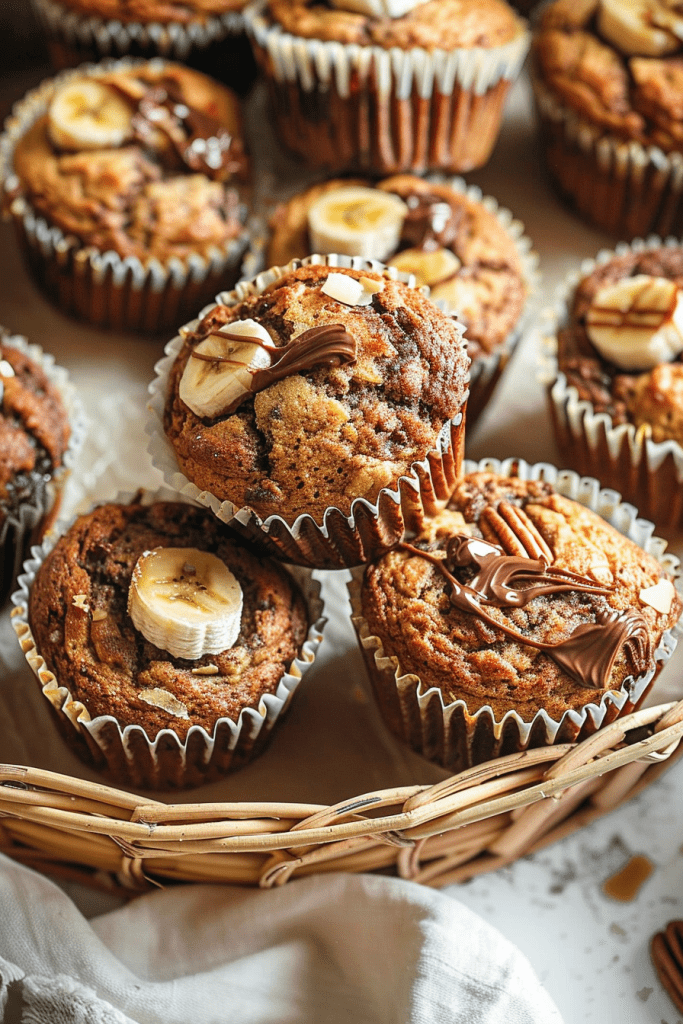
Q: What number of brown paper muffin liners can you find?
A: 10